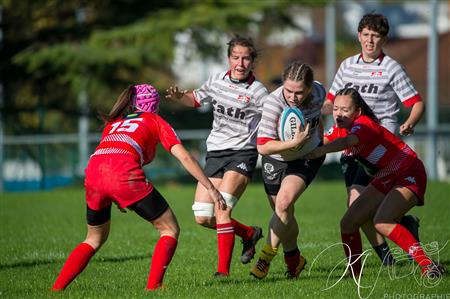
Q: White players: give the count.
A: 3